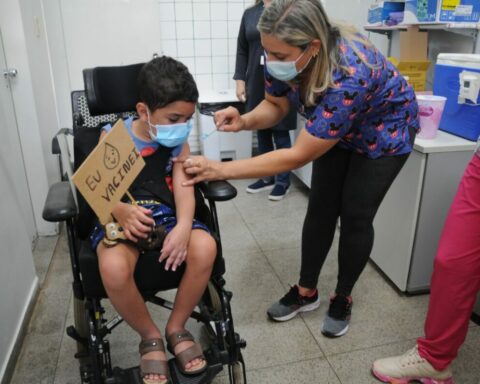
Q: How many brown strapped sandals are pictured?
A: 2